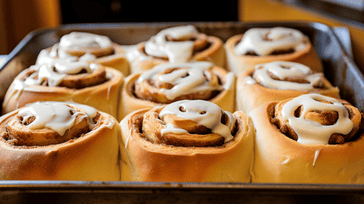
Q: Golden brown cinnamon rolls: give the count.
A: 9